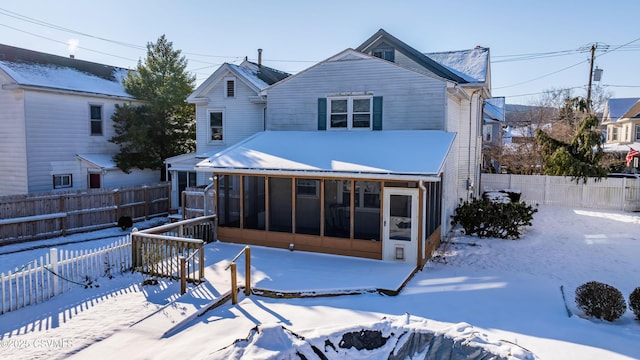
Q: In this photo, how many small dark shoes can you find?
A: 0